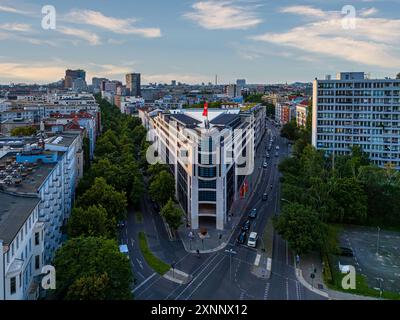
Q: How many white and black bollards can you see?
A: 0